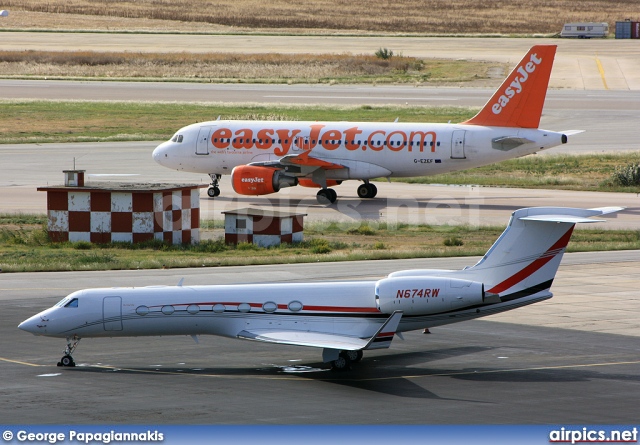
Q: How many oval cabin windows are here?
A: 7